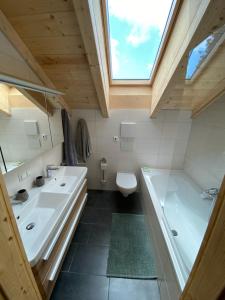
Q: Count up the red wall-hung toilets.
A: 0